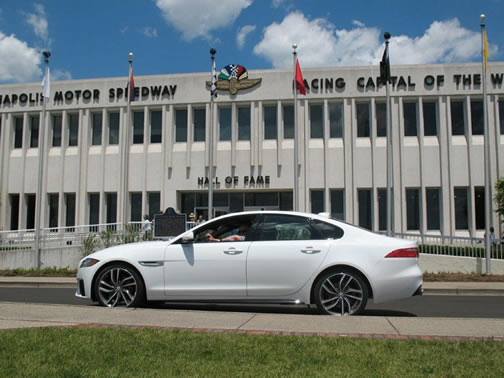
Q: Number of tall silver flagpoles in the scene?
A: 6